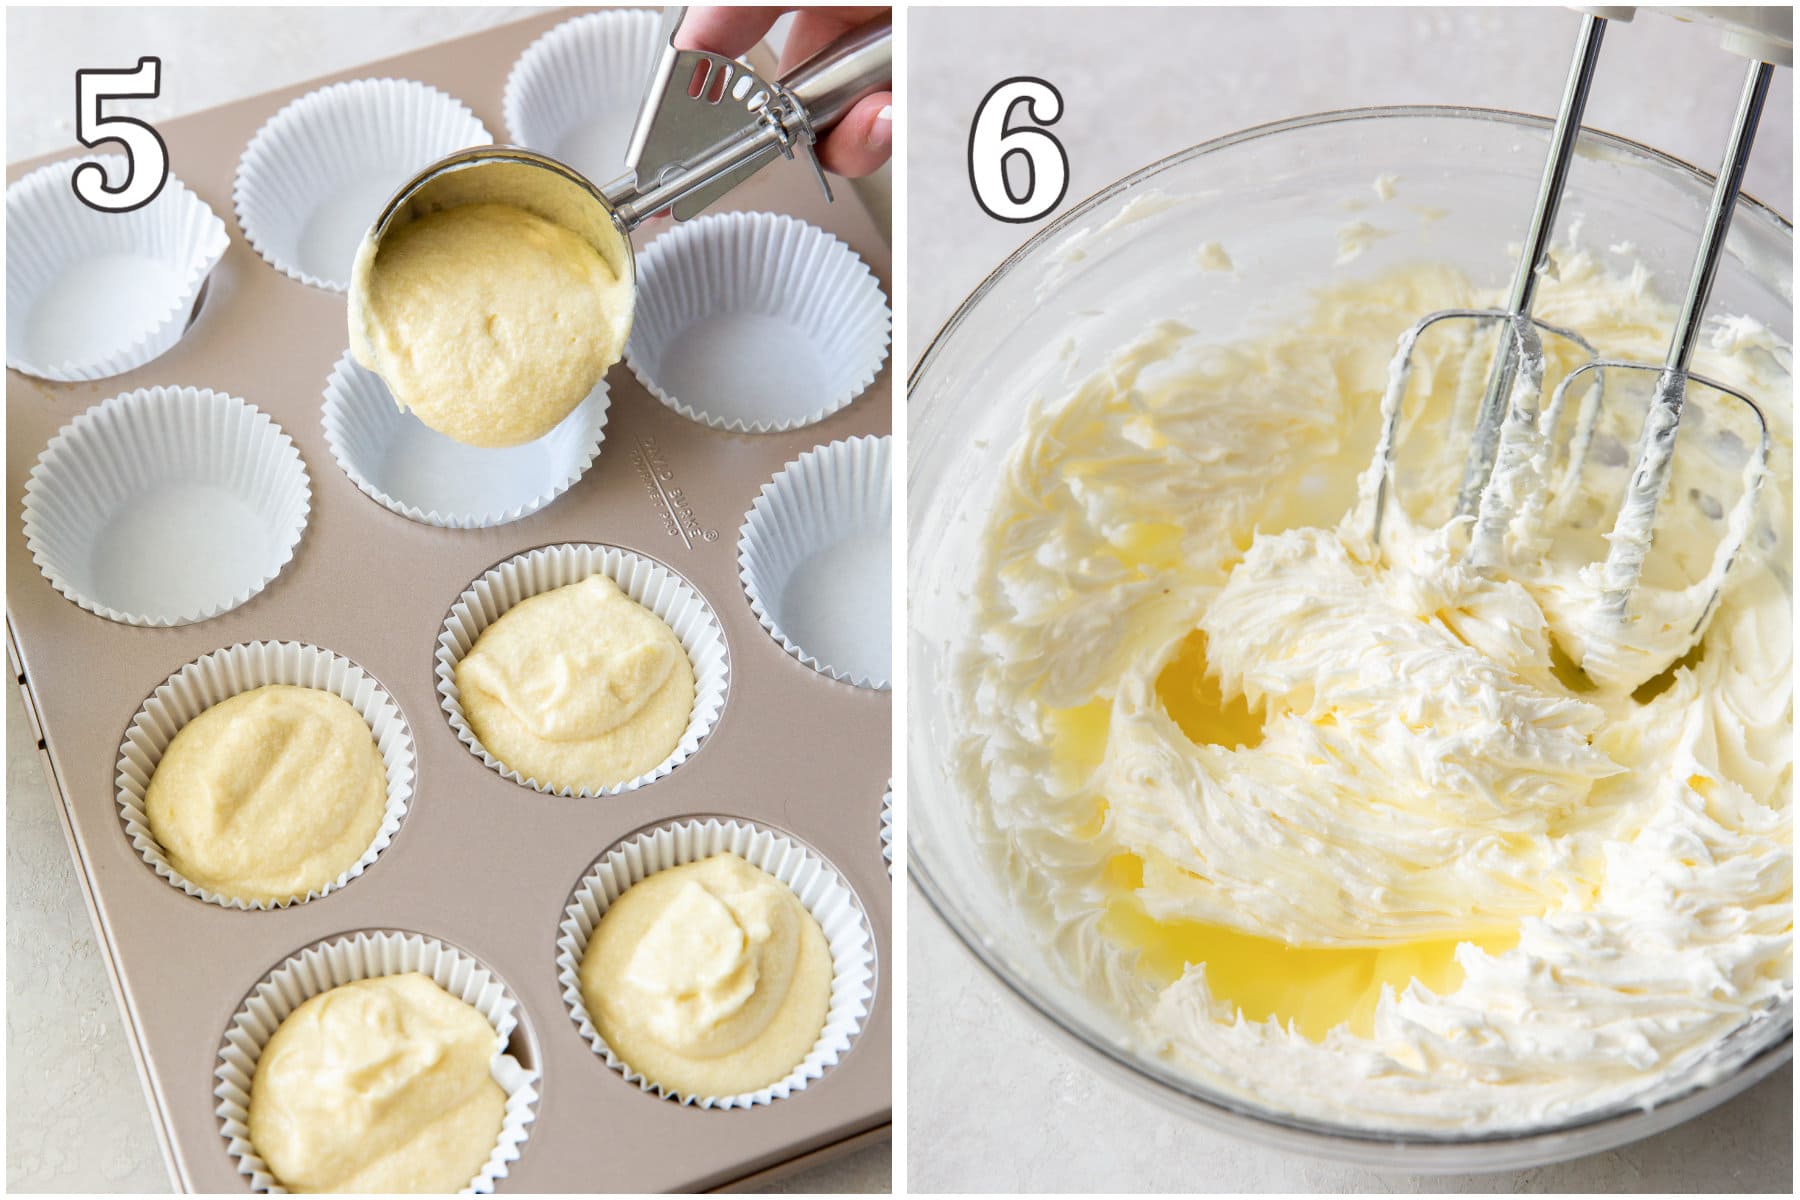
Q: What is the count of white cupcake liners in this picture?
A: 12